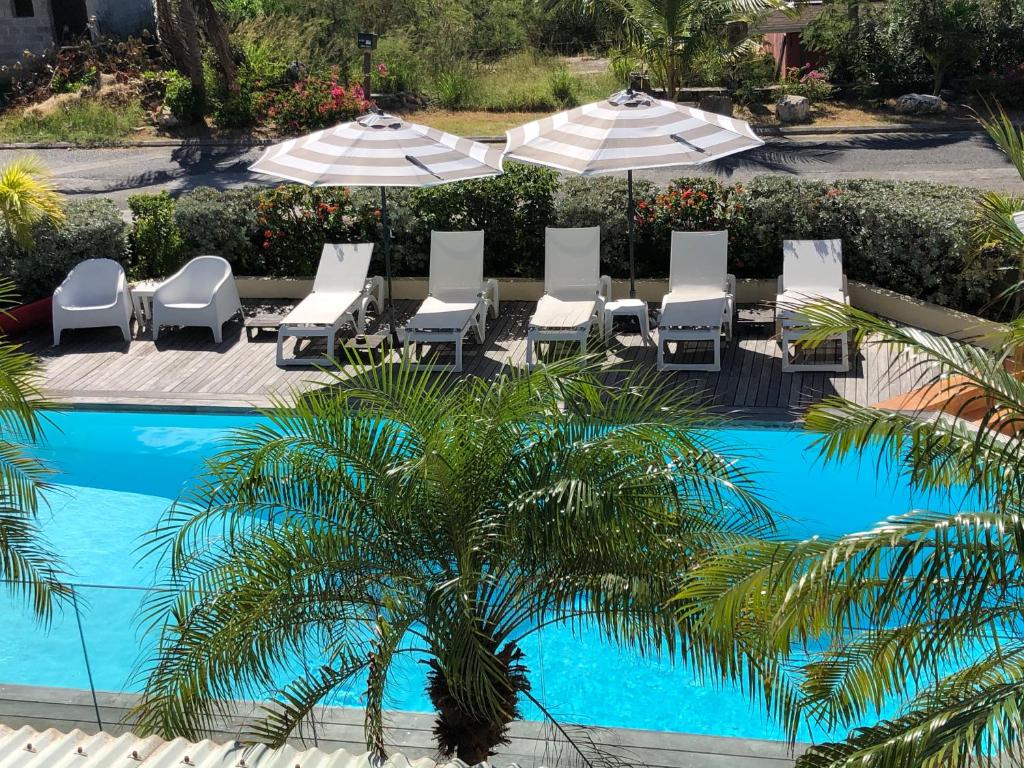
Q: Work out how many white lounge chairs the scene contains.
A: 5